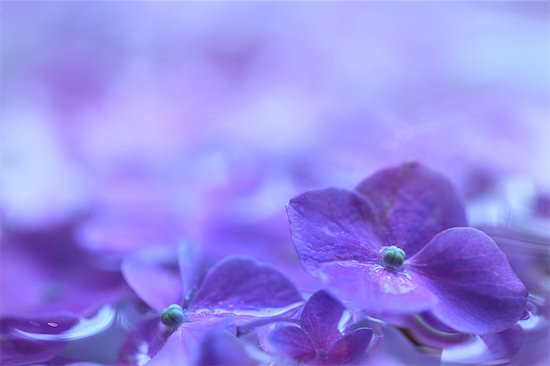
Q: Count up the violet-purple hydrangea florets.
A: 3